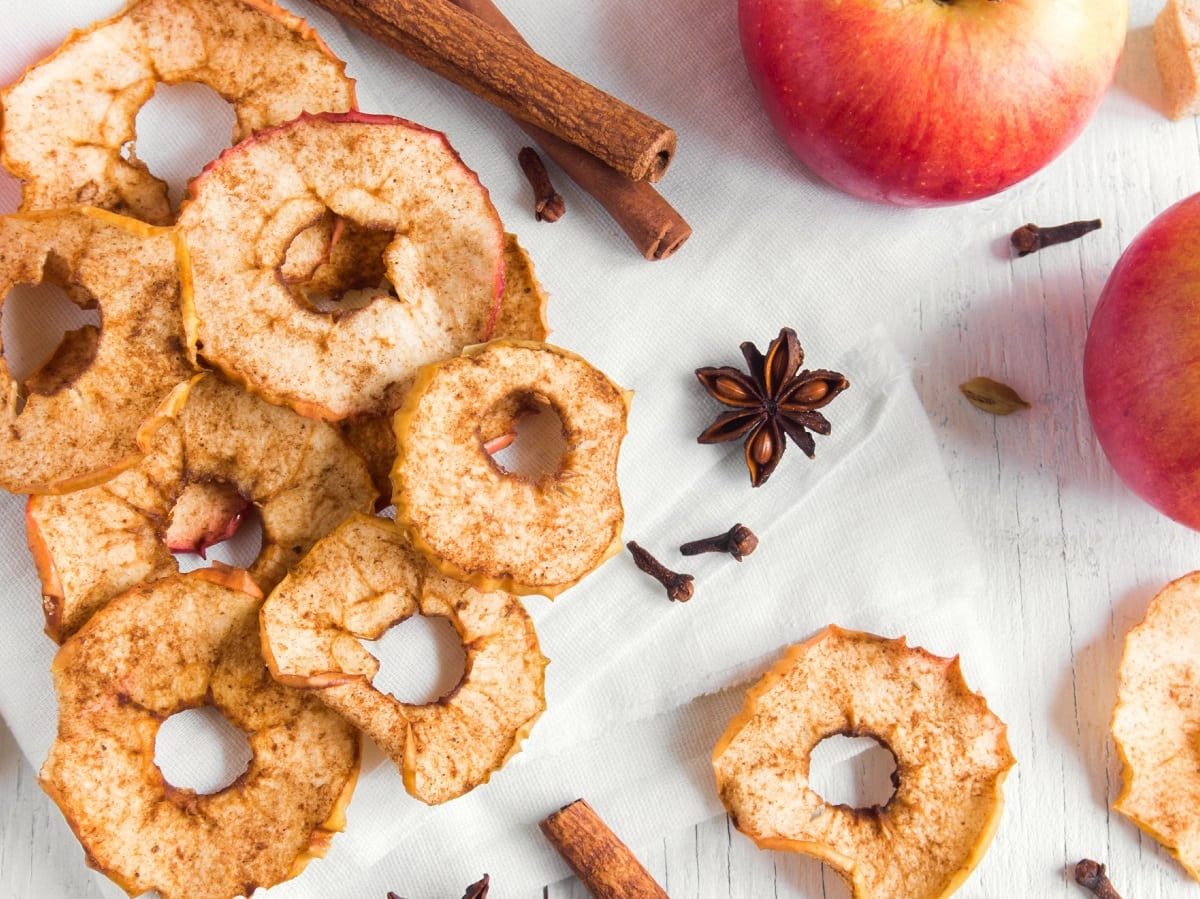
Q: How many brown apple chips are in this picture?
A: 10